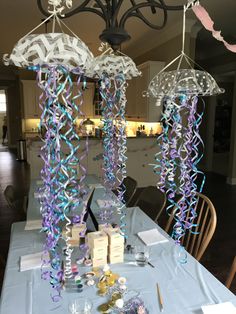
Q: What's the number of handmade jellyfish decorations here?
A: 3